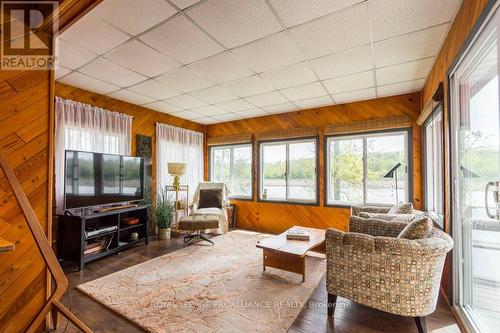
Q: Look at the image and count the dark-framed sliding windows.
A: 4